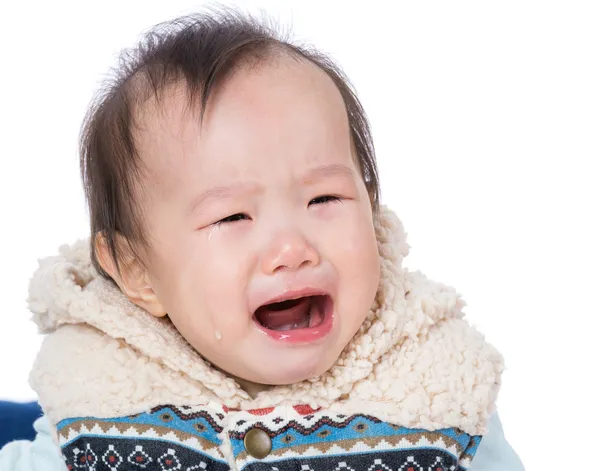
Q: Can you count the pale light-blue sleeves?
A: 2